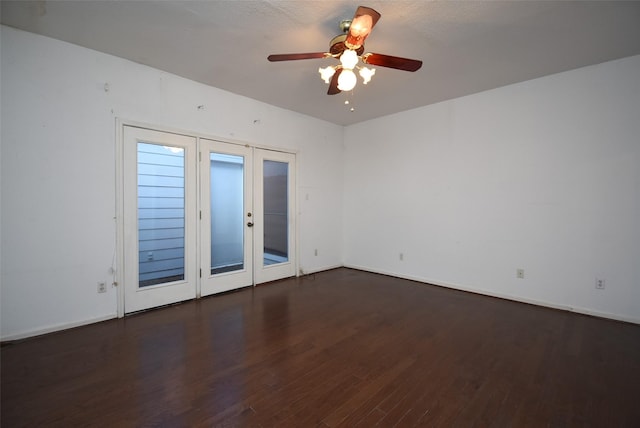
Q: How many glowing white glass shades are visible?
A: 4